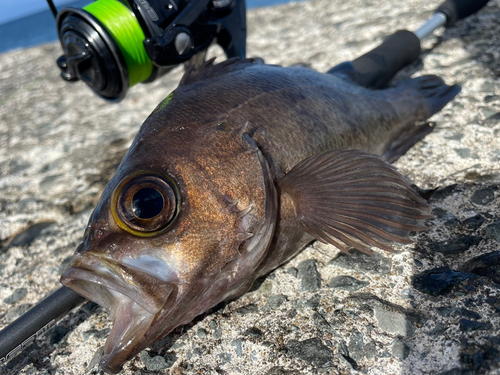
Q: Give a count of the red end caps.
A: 0